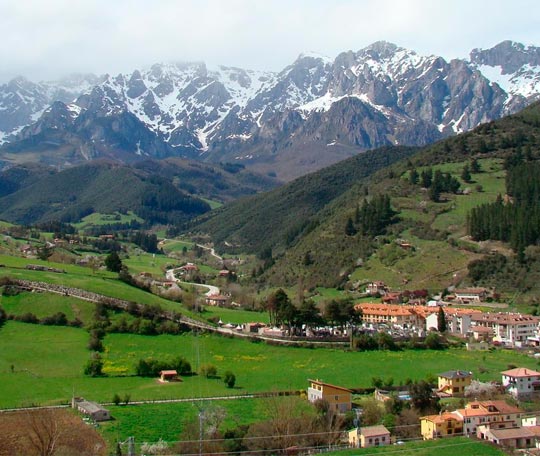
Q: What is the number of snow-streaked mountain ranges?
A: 1